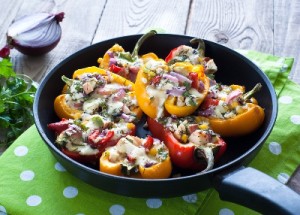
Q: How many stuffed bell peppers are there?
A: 8